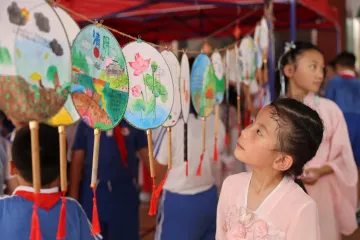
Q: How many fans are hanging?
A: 13